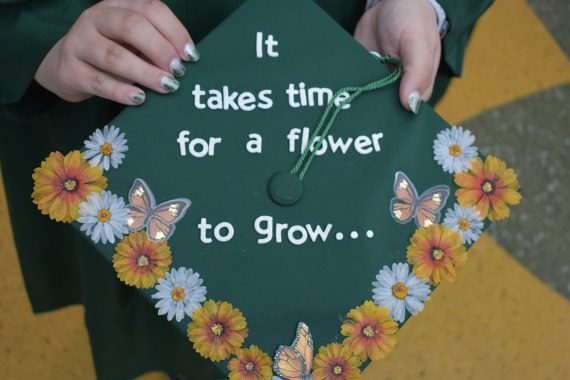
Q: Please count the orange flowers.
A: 8